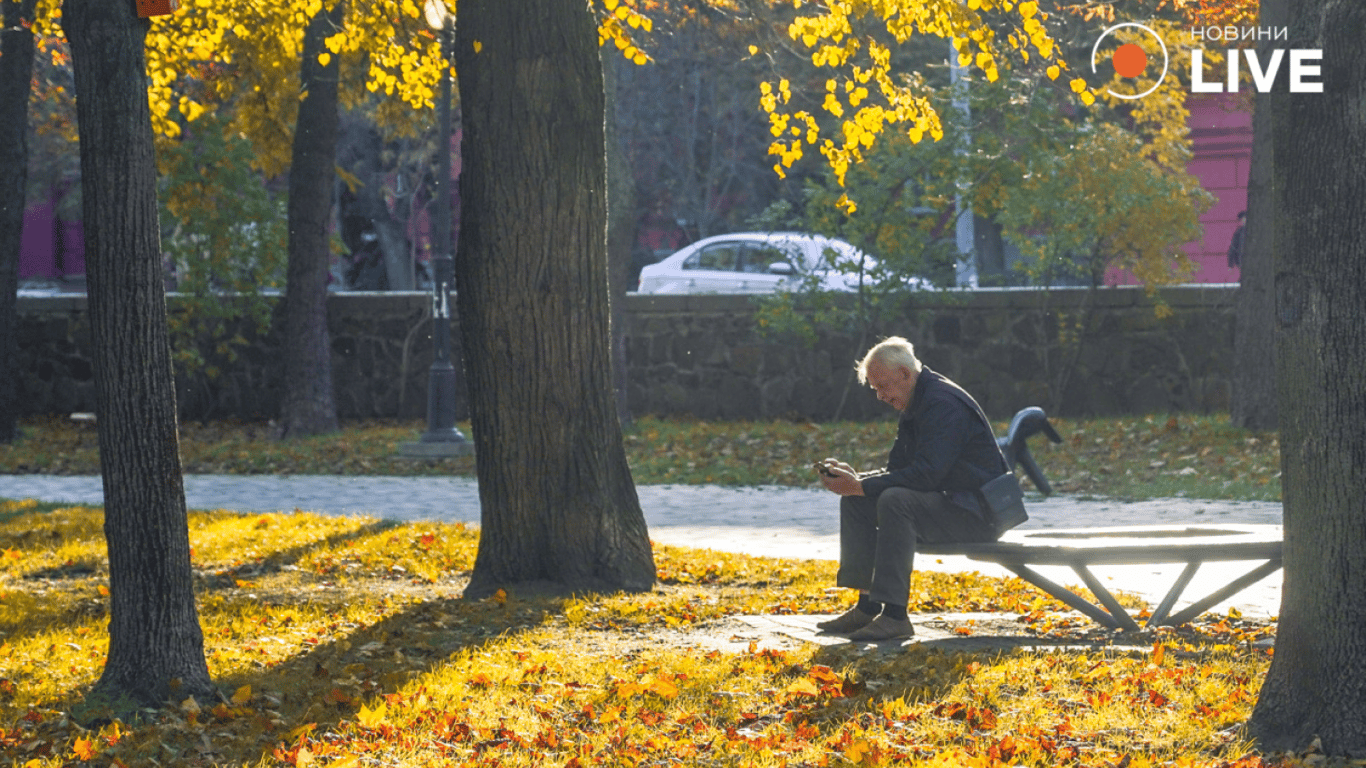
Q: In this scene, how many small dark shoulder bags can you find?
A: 1